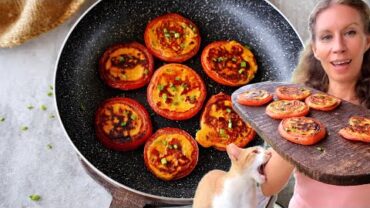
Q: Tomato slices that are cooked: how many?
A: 13